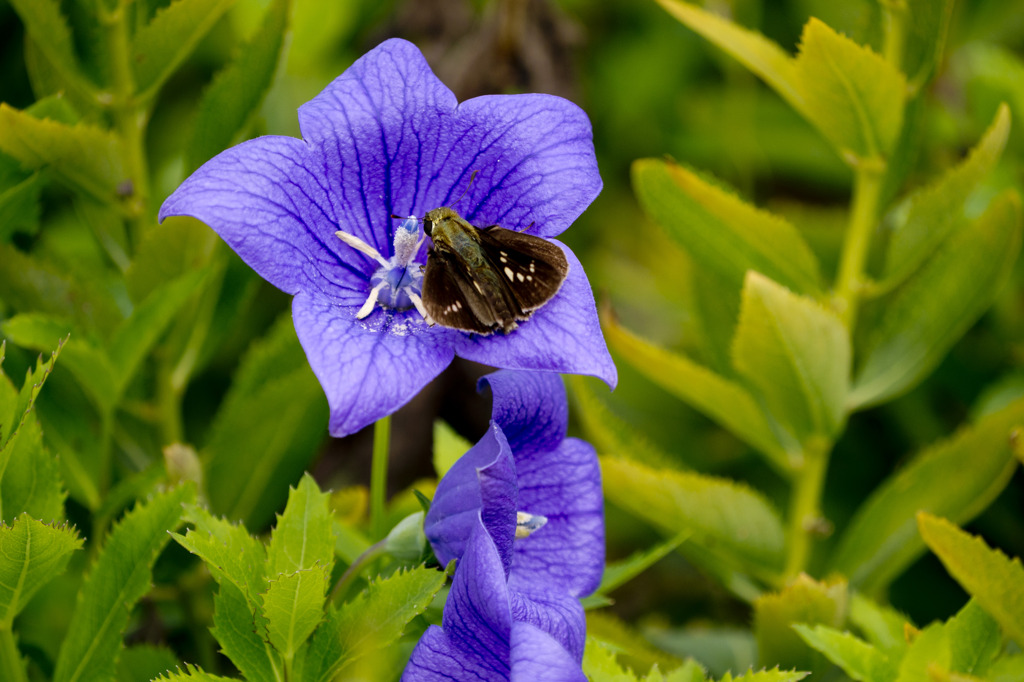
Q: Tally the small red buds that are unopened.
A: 0